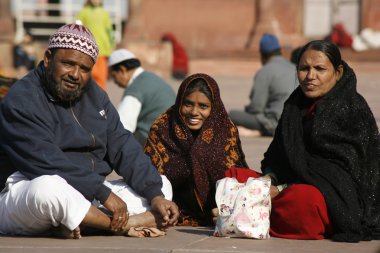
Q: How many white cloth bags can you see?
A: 1